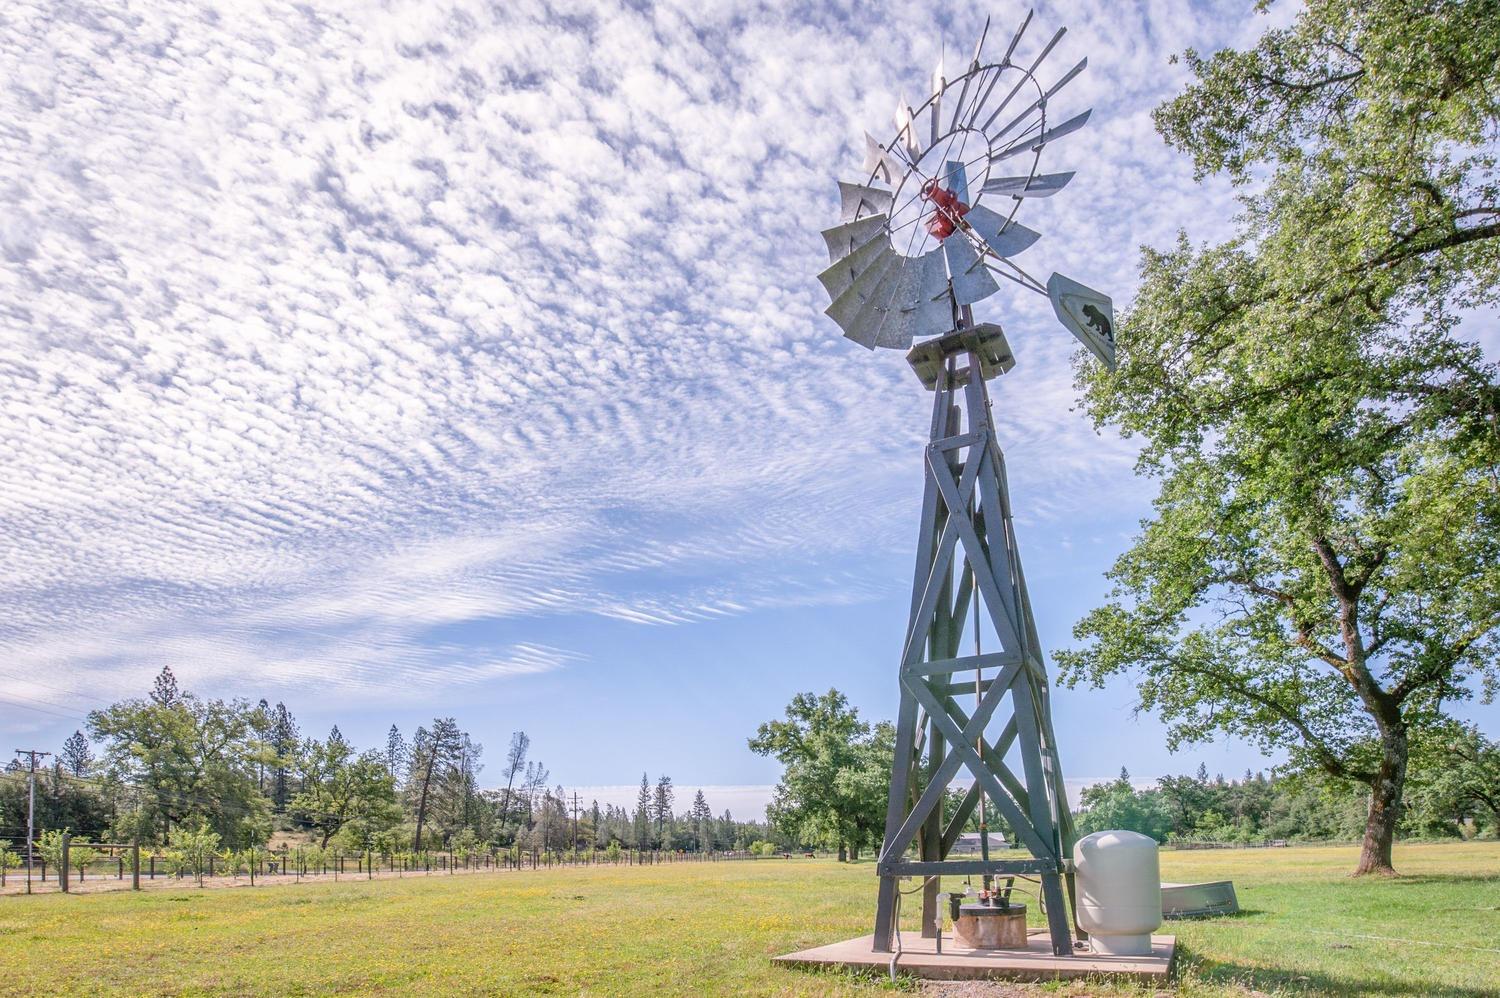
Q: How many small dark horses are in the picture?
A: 2